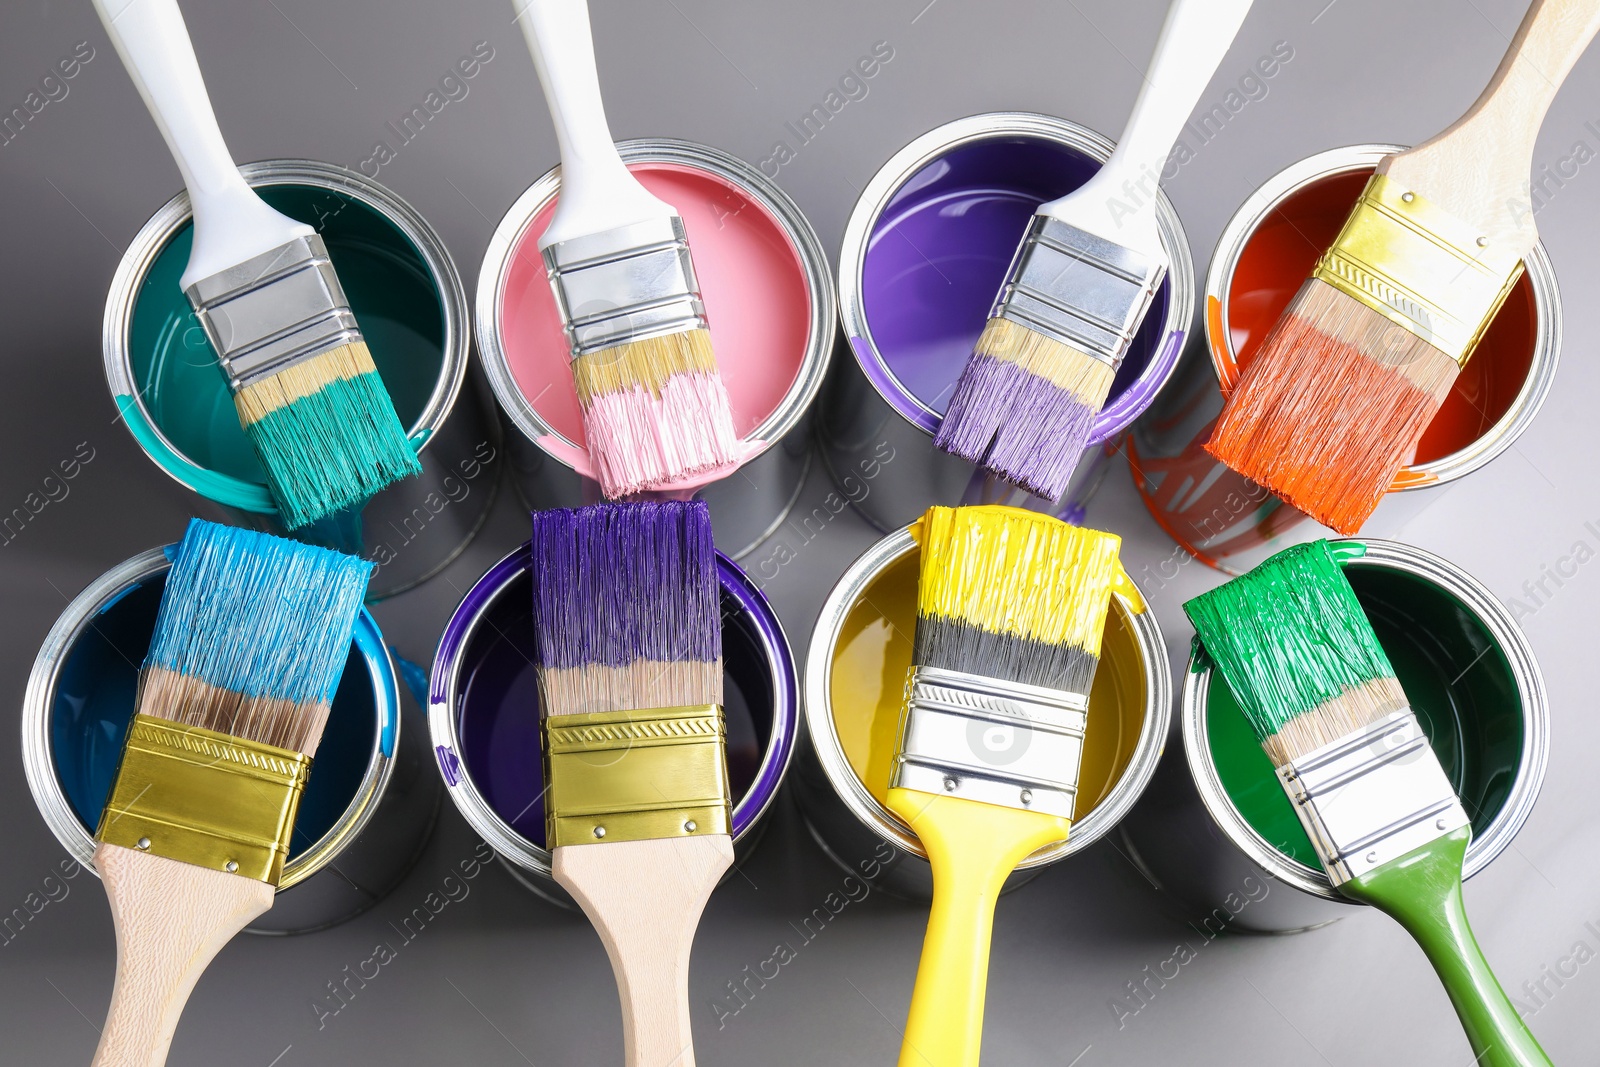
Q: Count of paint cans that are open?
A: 8